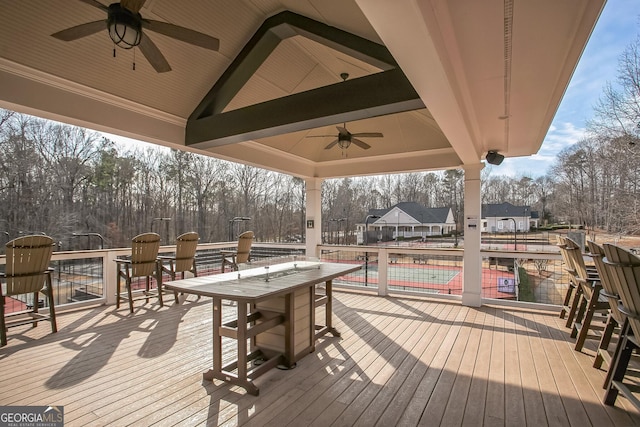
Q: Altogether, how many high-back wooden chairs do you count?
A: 8